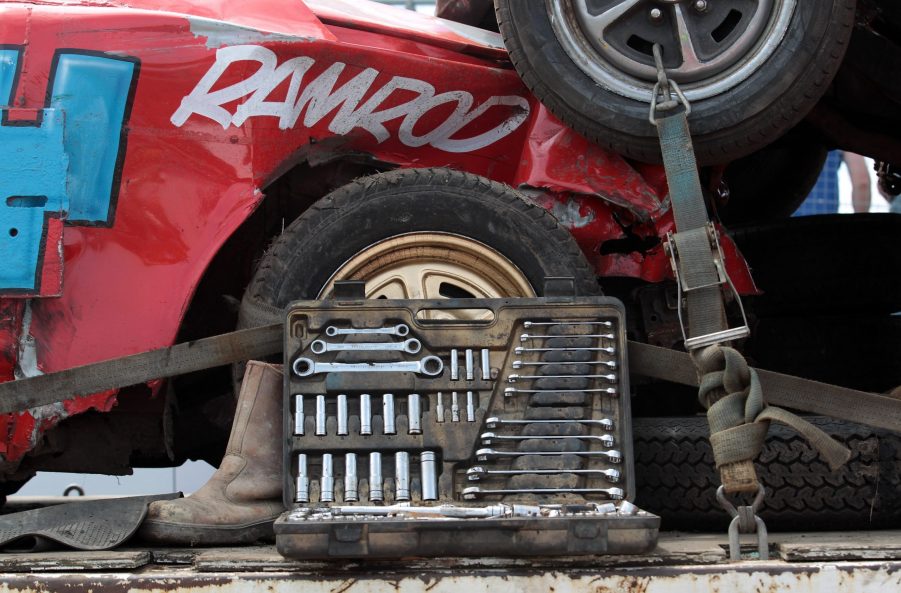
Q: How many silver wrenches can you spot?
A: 14